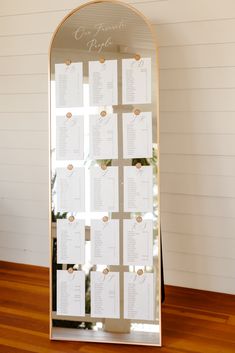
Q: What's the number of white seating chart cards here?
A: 15